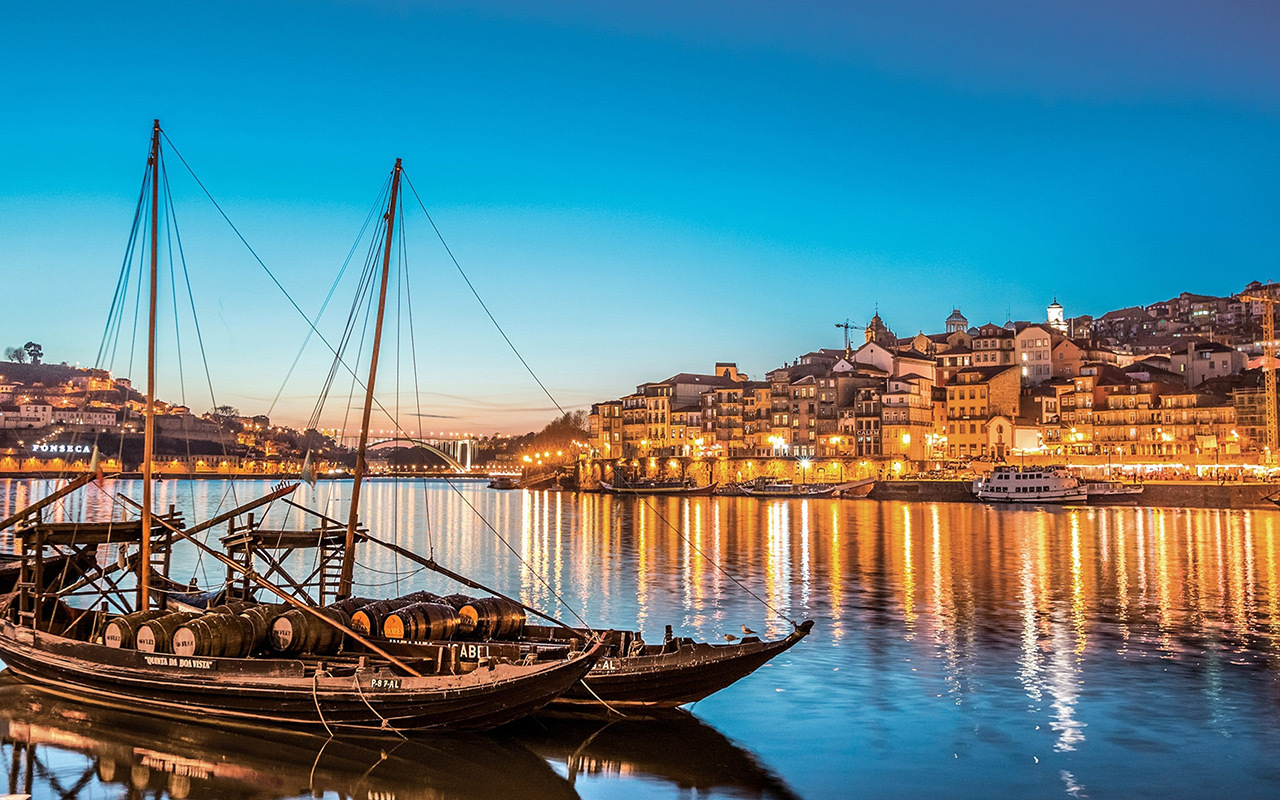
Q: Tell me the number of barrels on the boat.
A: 12